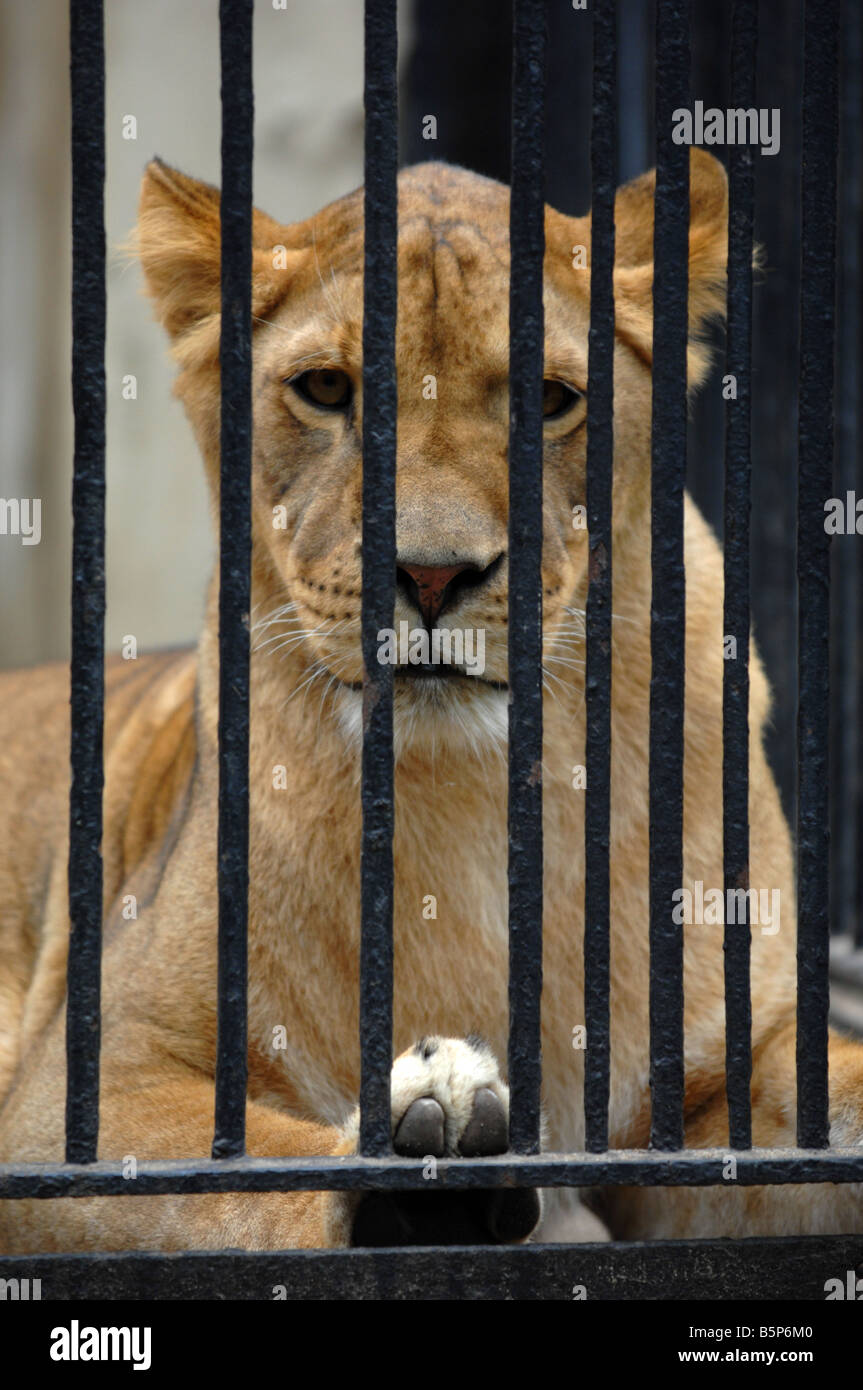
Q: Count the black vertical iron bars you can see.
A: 8